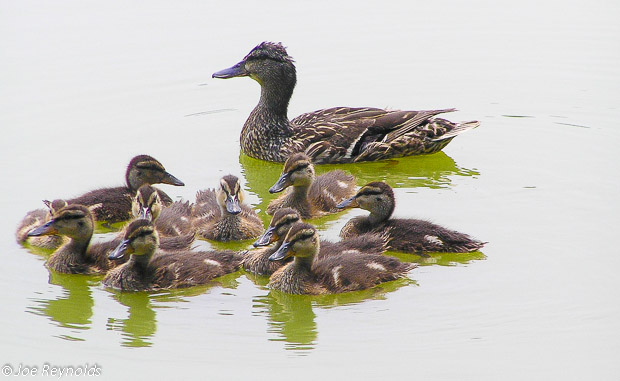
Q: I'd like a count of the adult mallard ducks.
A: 1